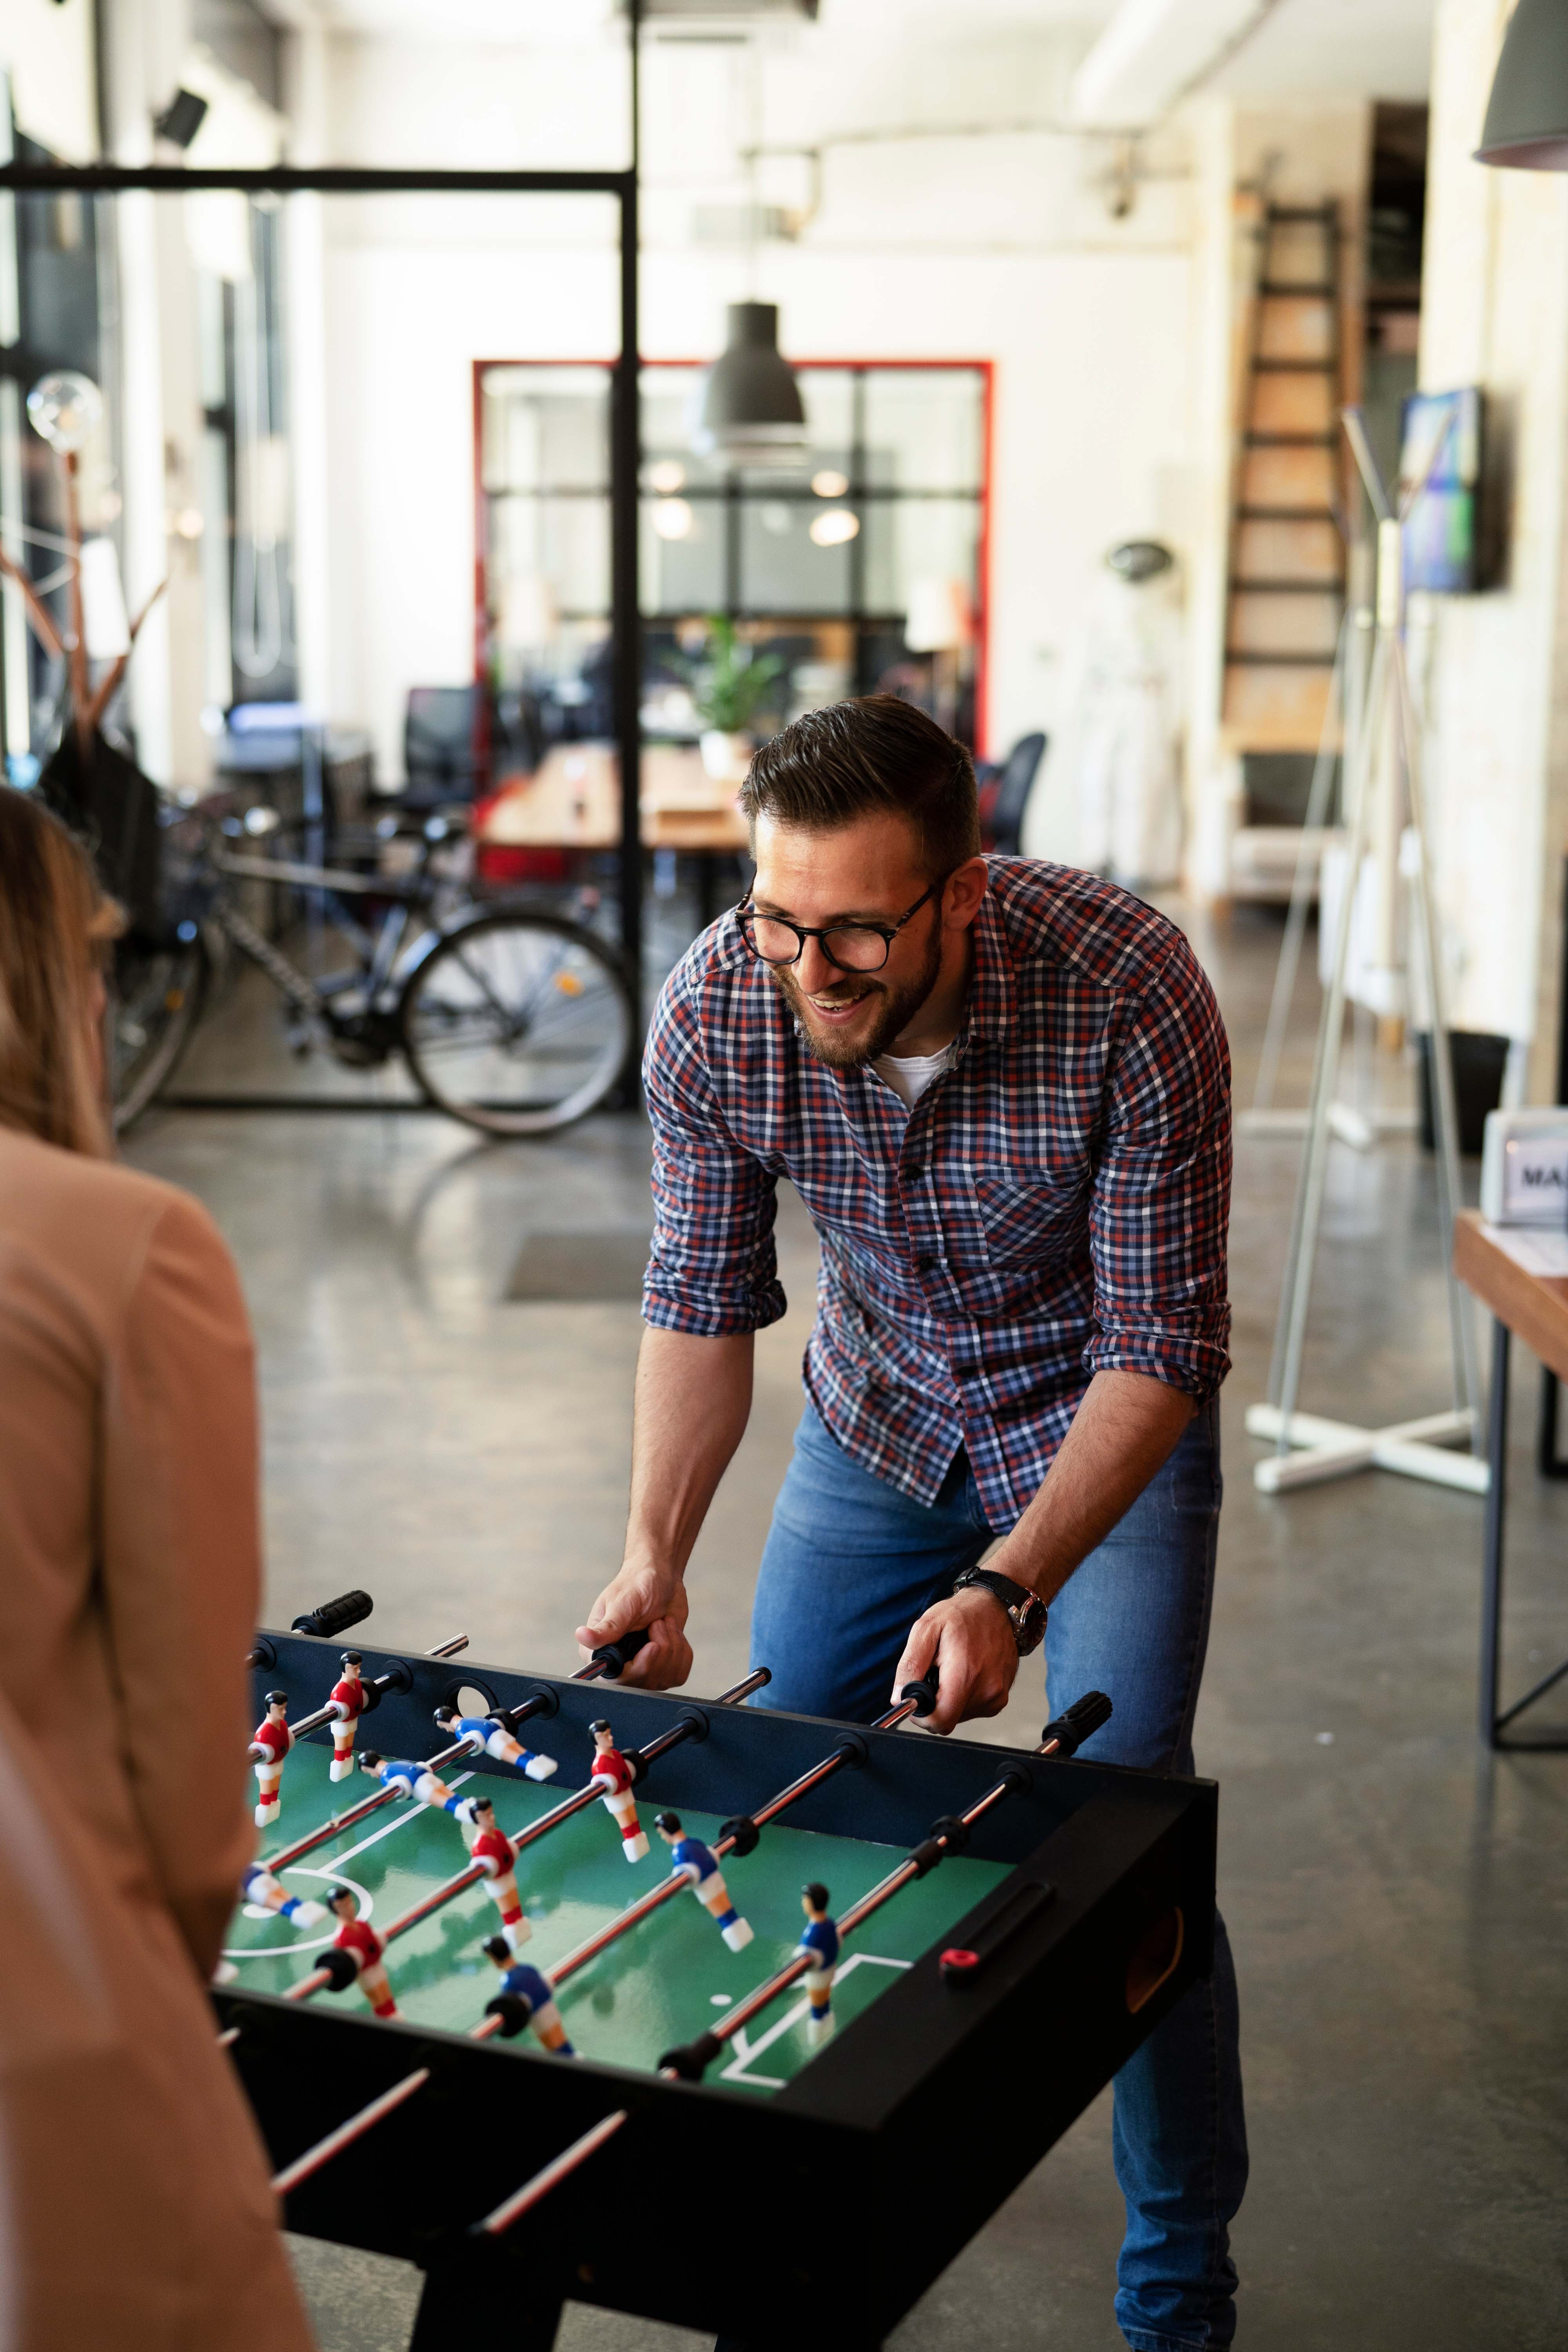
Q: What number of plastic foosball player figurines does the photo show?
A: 11